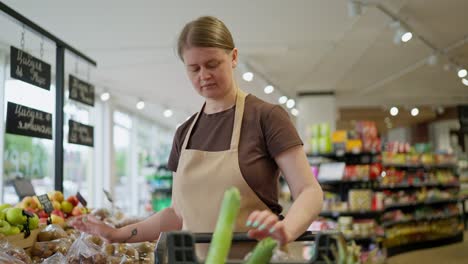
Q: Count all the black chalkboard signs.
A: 4